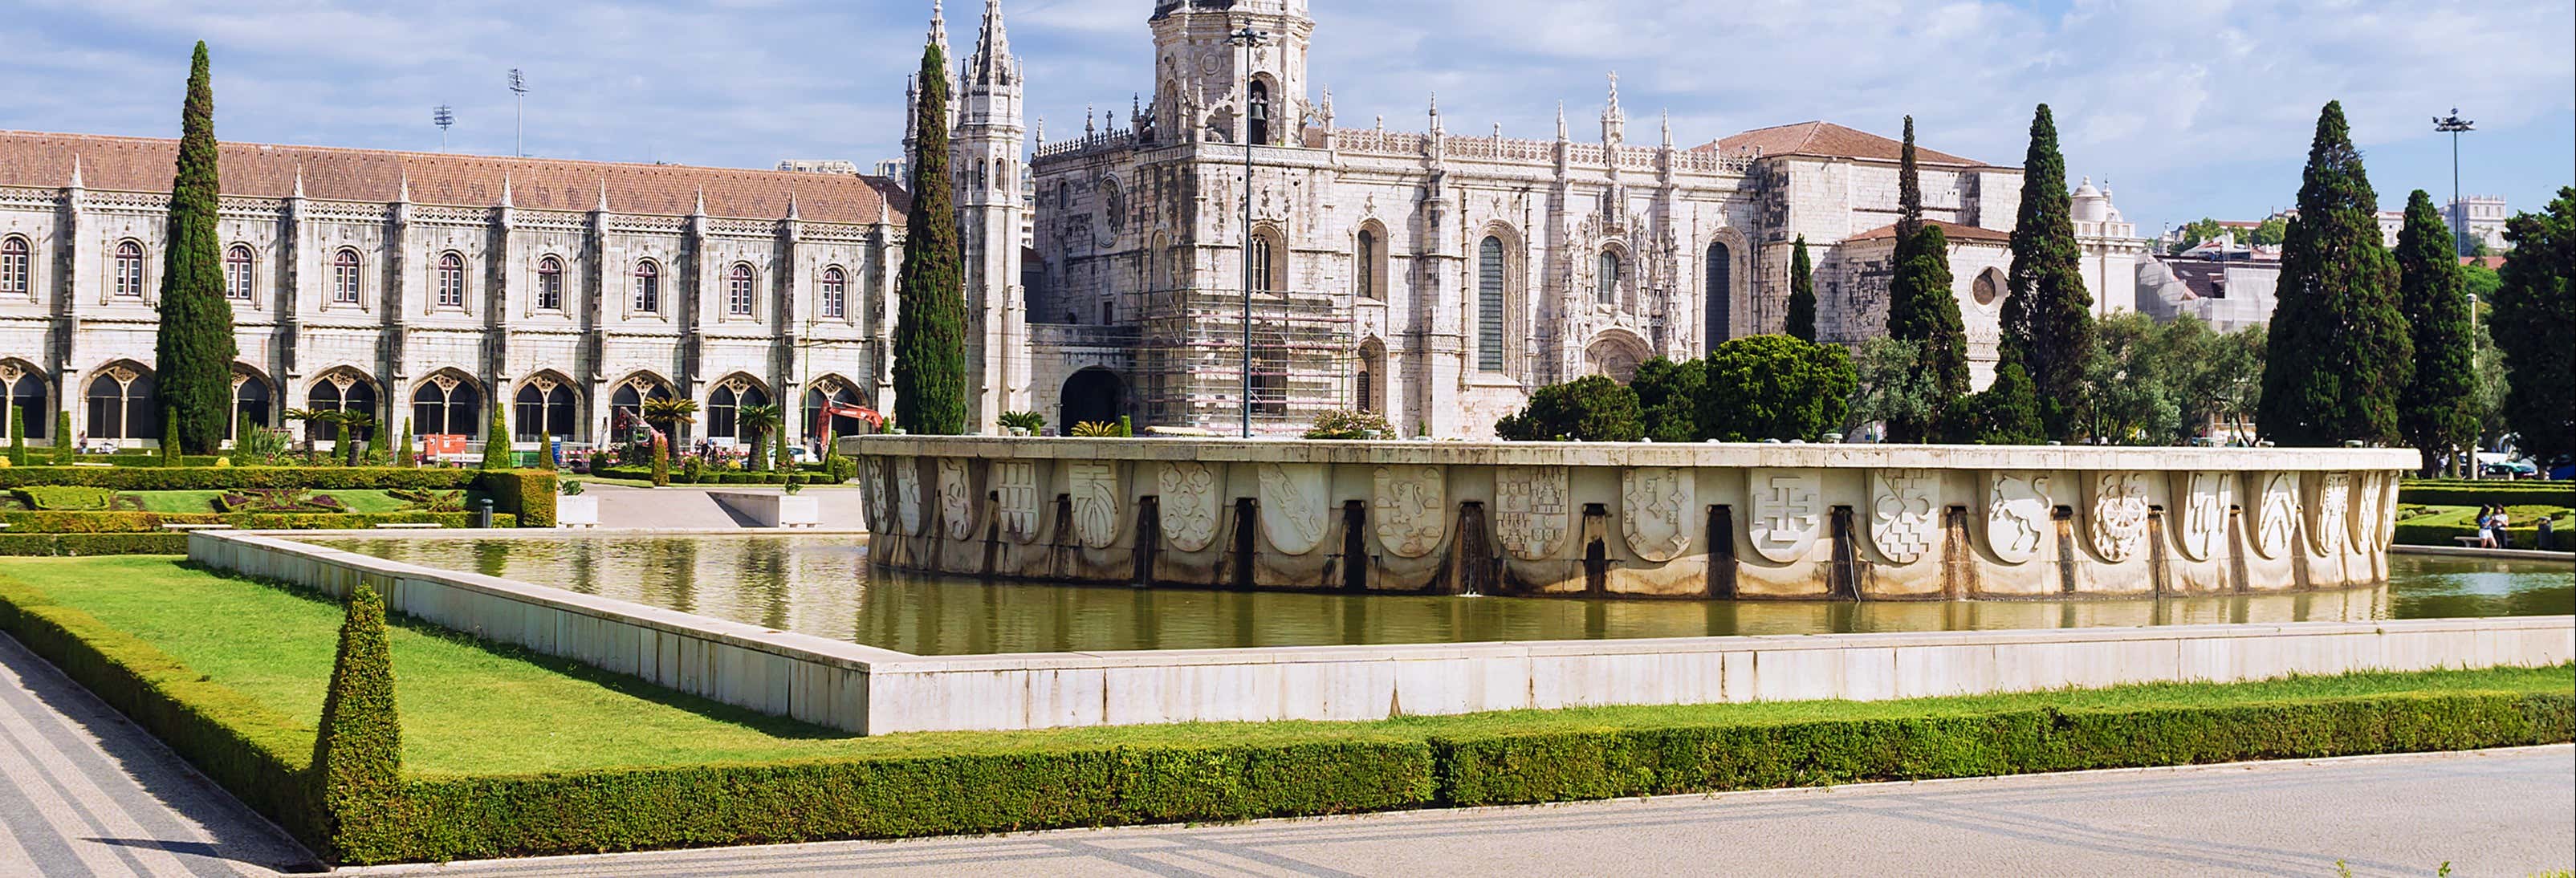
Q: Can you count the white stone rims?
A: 2